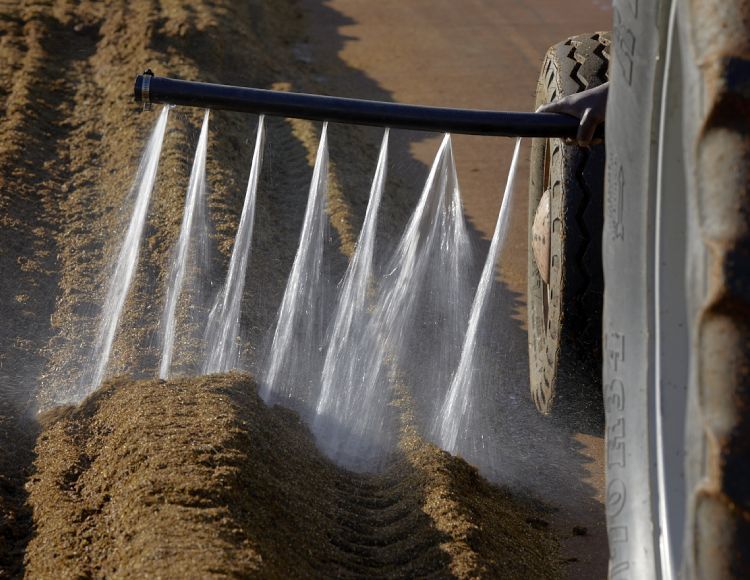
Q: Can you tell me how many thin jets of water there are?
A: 7